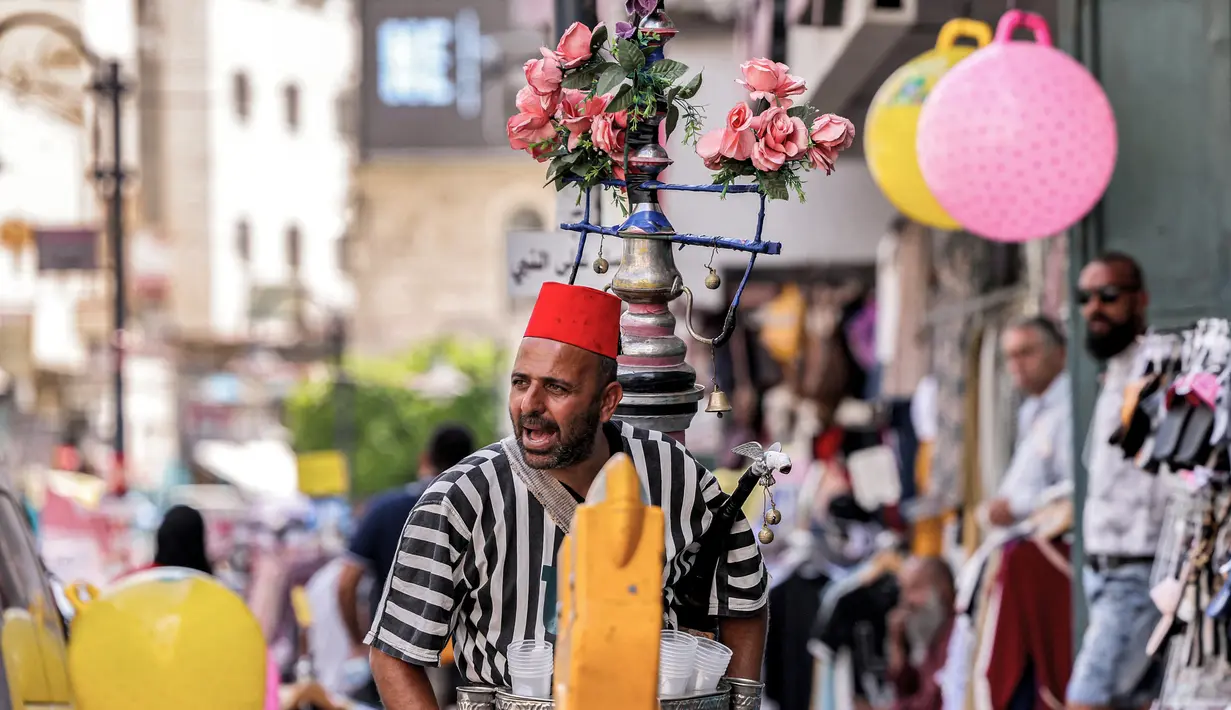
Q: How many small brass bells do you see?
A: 5